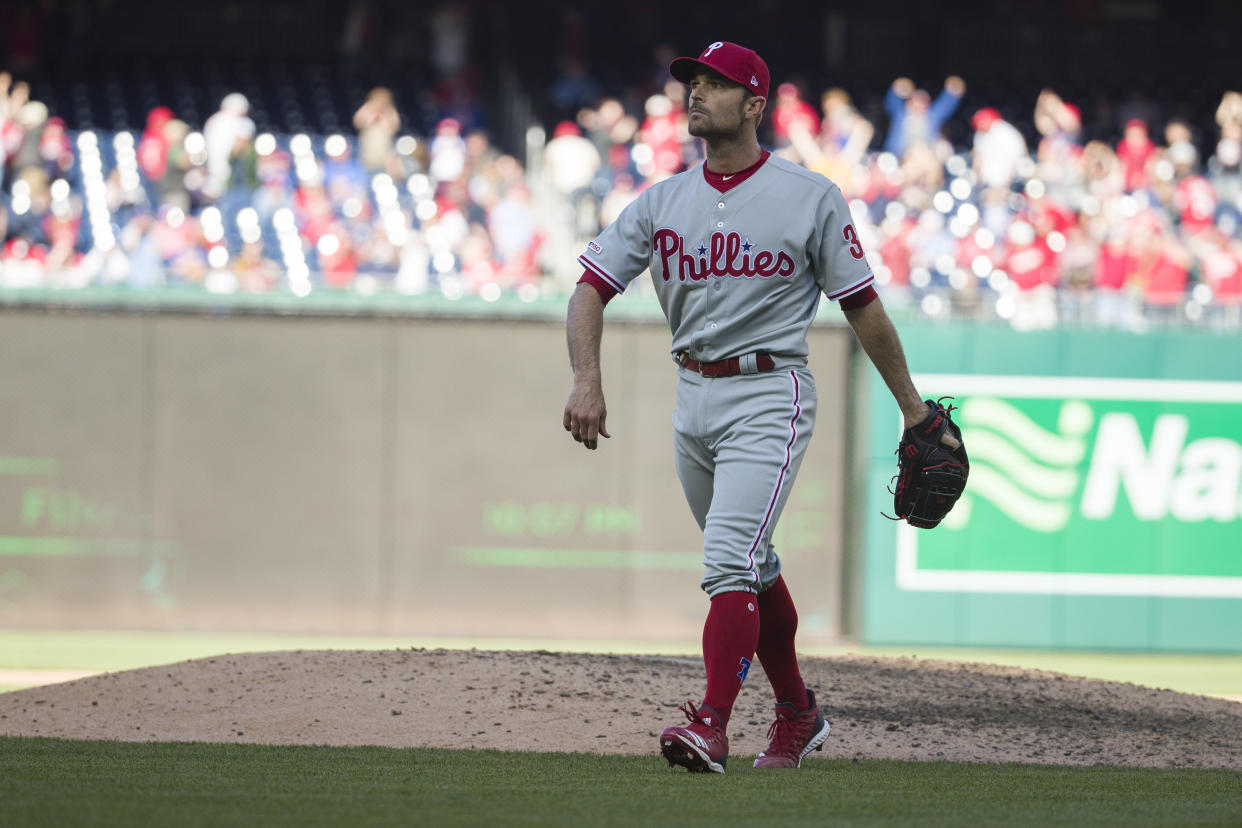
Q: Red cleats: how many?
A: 2